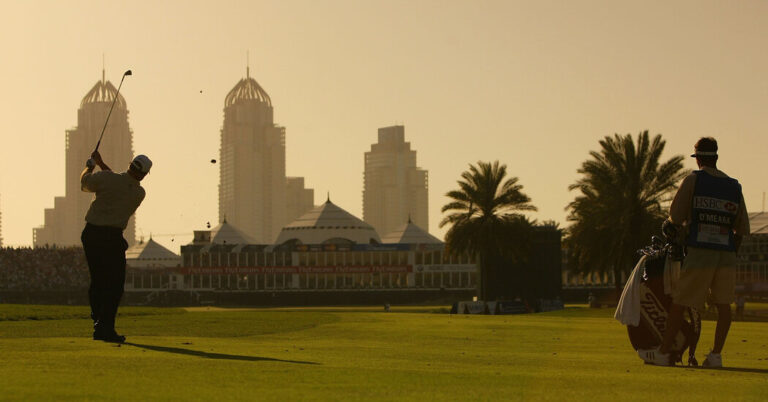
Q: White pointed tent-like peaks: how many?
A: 4